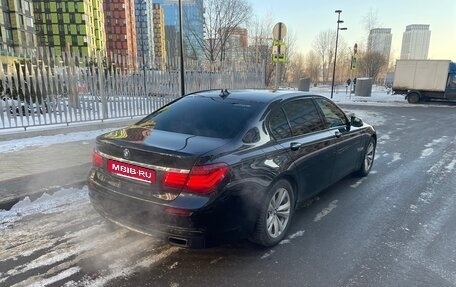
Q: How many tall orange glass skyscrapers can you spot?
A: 1